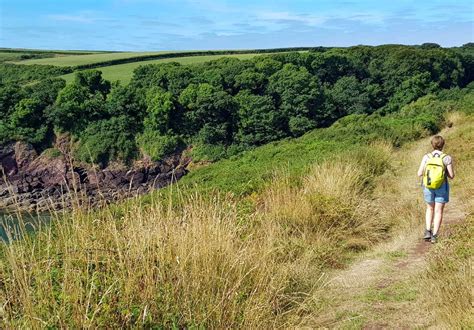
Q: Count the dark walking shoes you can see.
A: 2